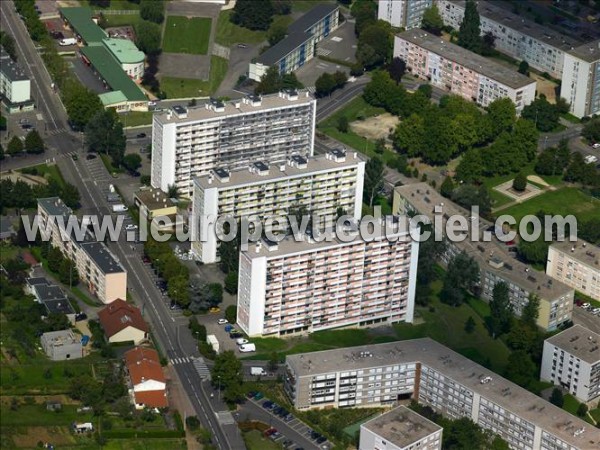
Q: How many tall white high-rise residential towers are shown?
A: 3